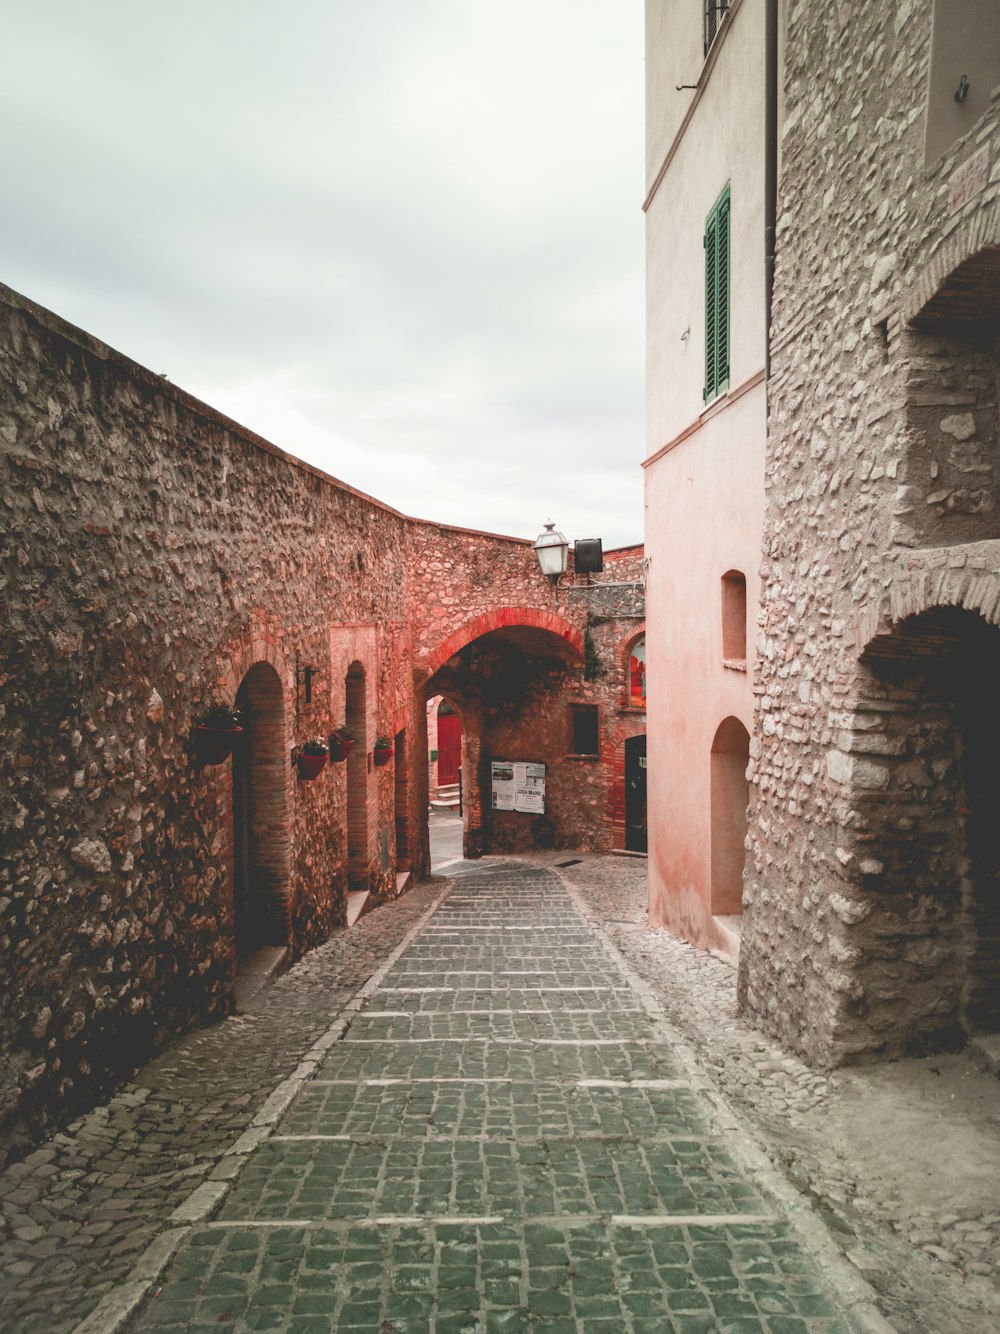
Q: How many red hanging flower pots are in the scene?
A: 4